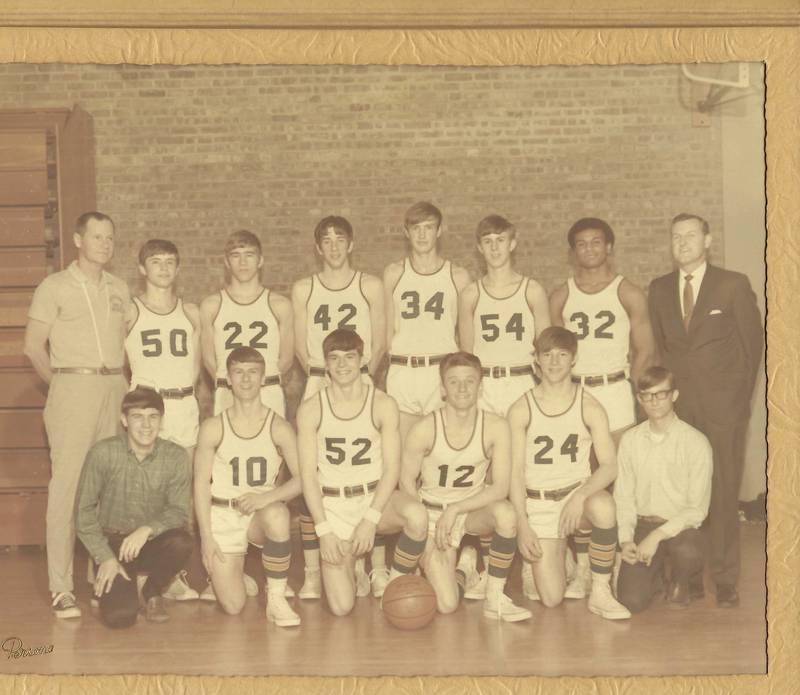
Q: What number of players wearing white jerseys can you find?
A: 10